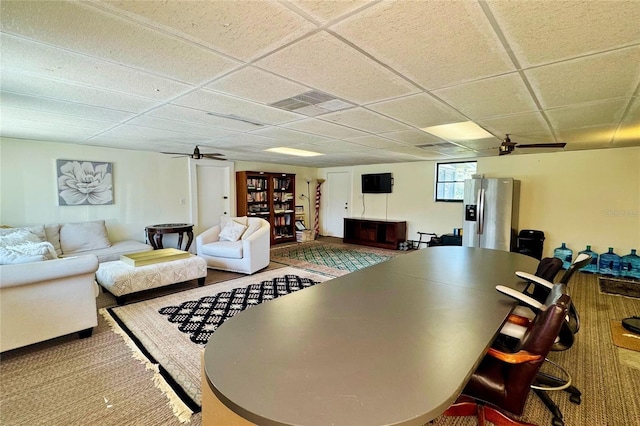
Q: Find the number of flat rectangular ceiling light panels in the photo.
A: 2